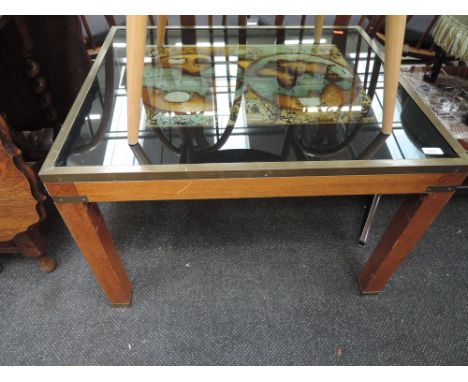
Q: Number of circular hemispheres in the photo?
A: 2